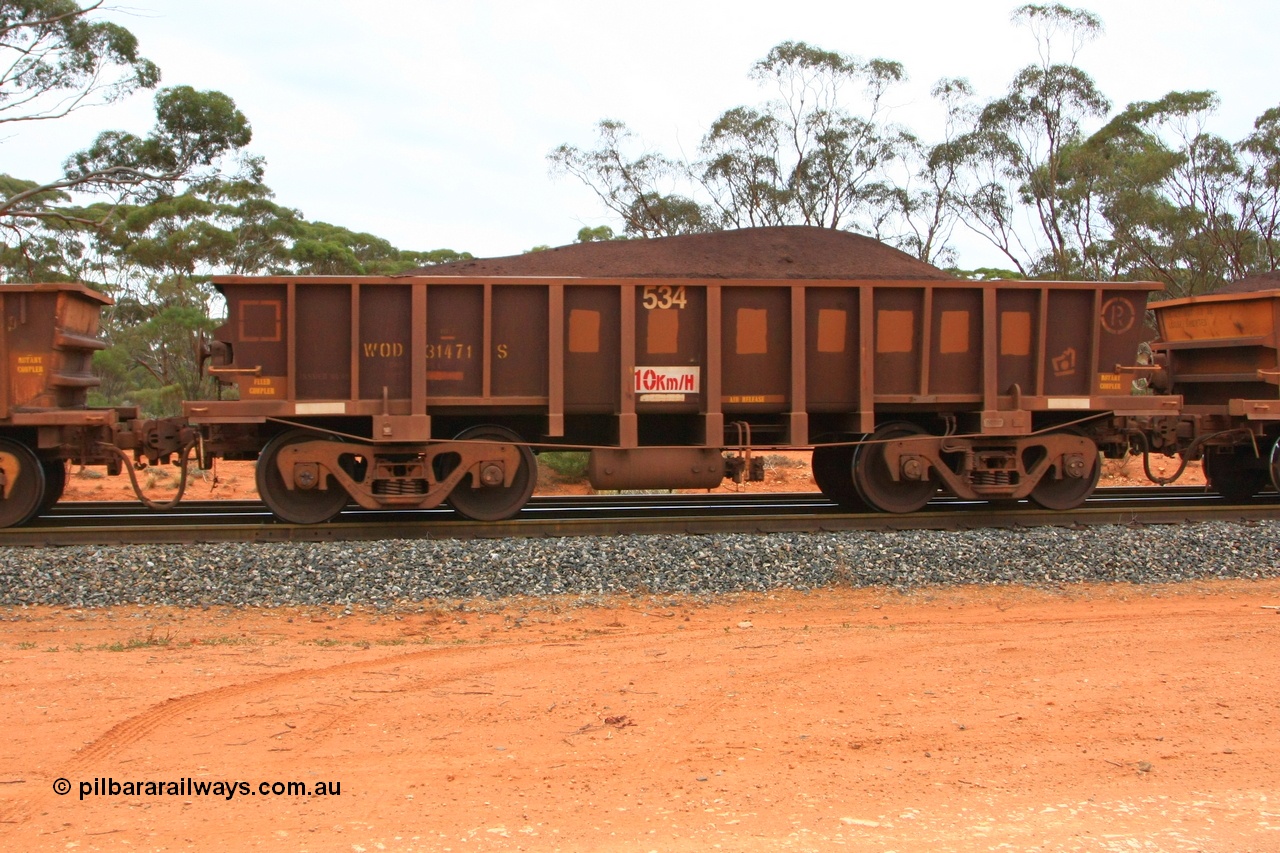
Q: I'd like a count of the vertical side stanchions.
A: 13